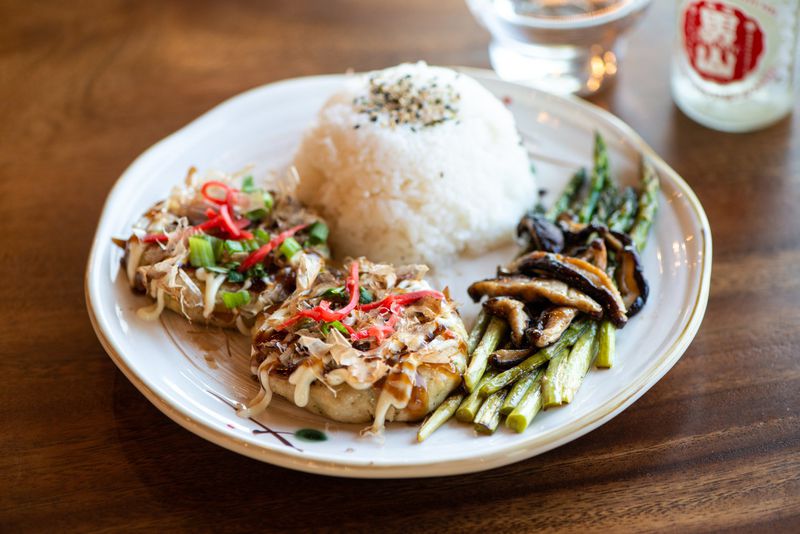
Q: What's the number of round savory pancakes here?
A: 2